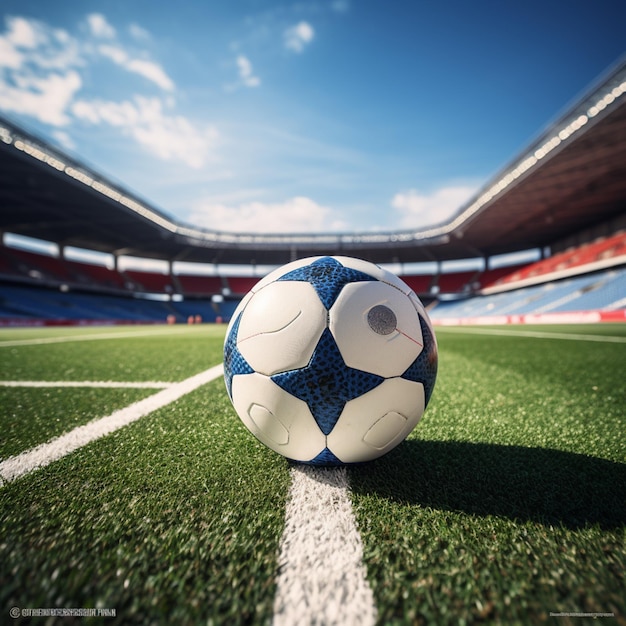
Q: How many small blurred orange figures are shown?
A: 4